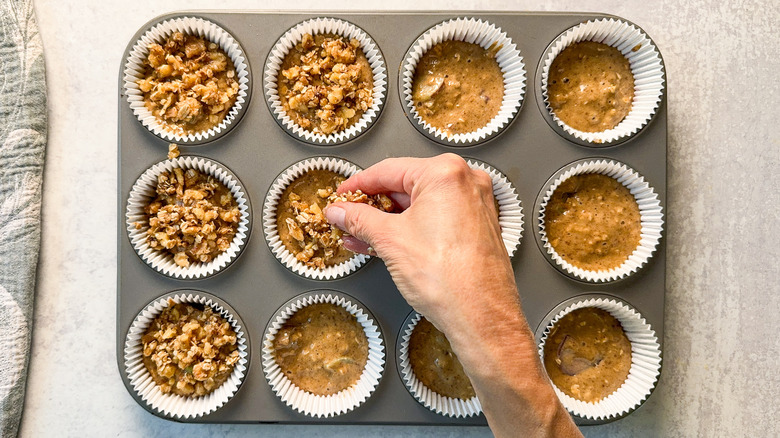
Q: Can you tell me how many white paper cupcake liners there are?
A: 12